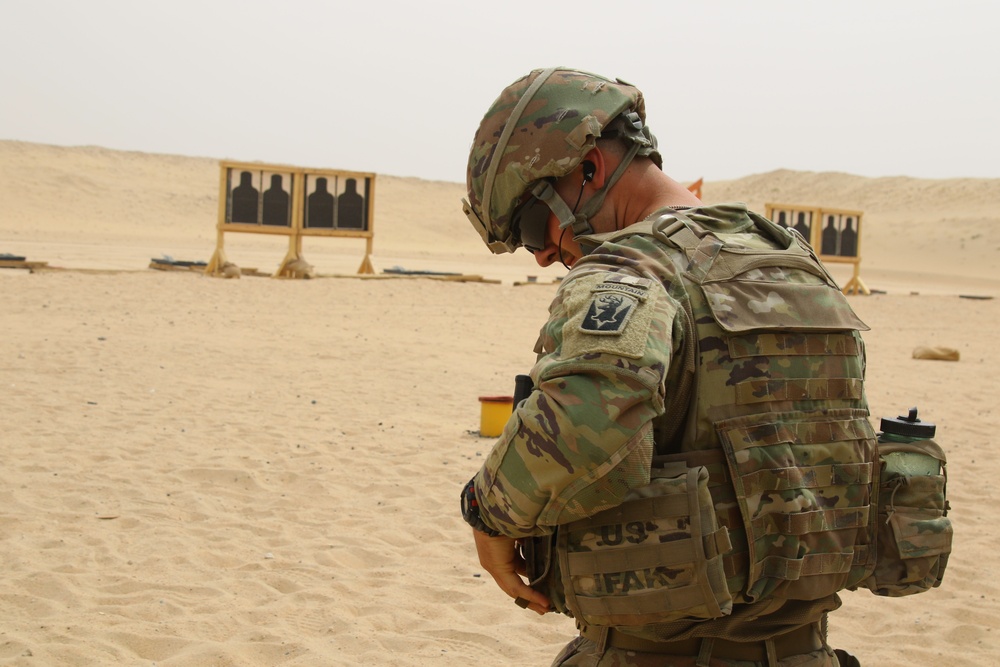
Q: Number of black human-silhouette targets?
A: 8